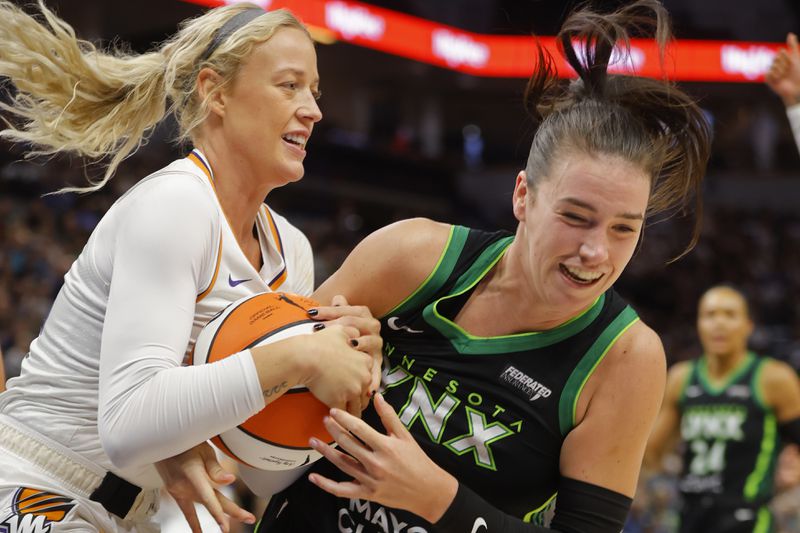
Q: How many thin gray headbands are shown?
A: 1